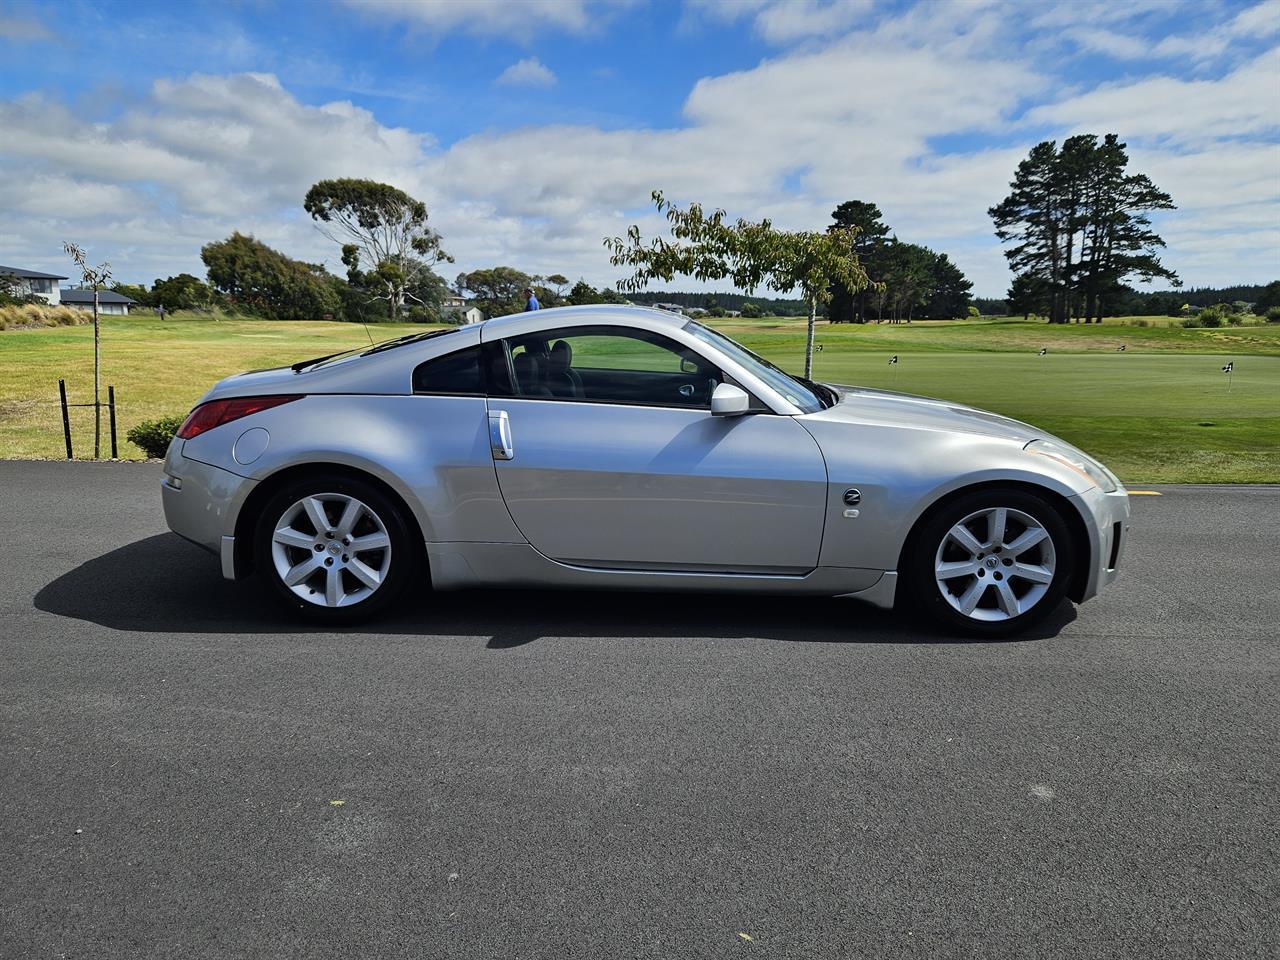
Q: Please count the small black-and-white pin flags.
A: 5